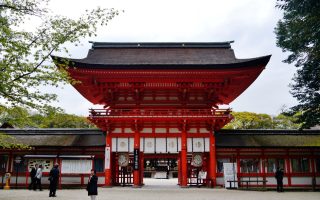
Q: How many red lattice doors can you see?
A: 2